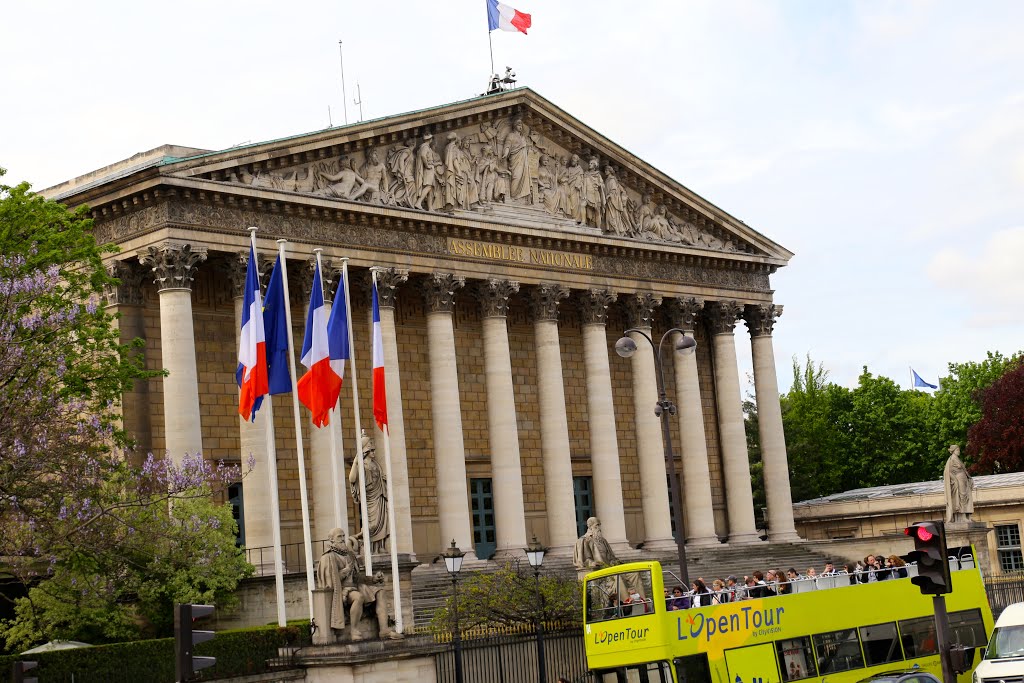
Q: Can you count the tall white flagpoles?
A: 5